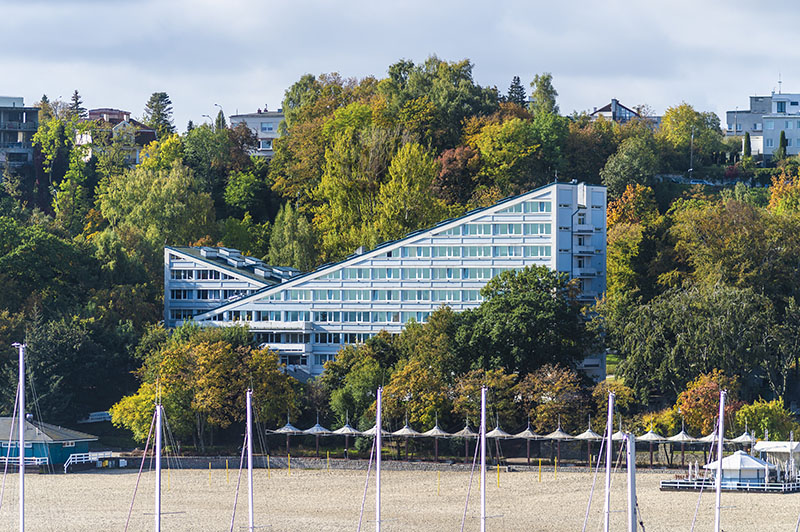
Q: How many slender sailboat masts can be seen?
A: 8